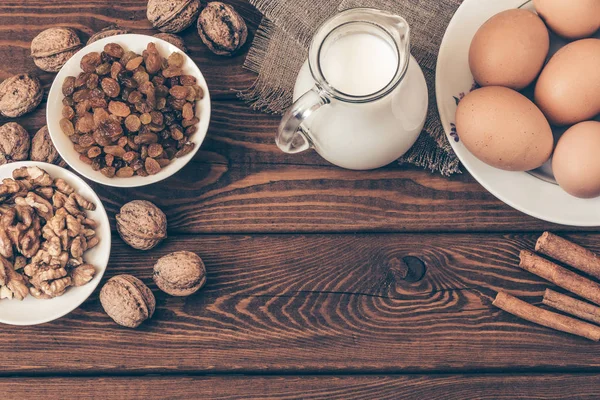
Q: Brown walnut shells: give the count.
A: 11